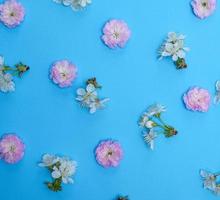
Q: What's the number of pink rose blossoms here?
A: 7